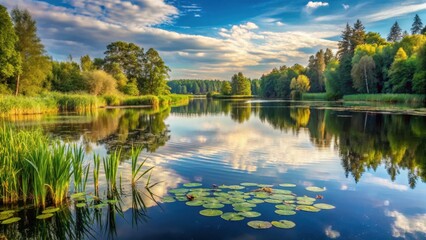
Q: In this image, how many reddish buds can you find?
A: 2